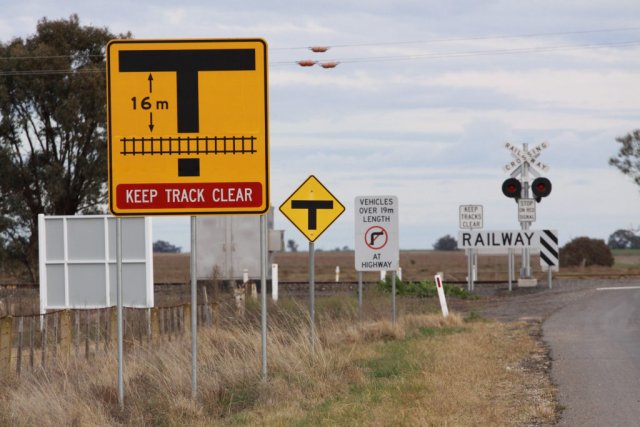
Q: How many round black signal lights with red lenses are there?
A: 2